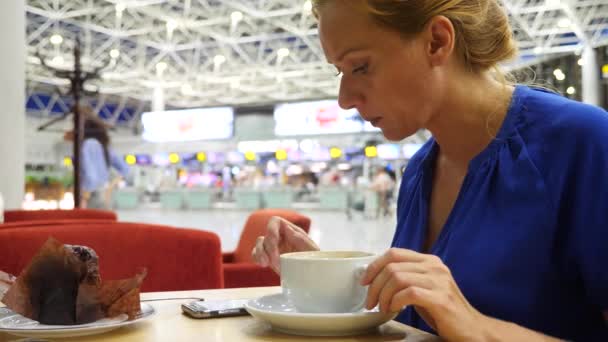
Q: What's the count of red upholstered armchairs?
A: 3